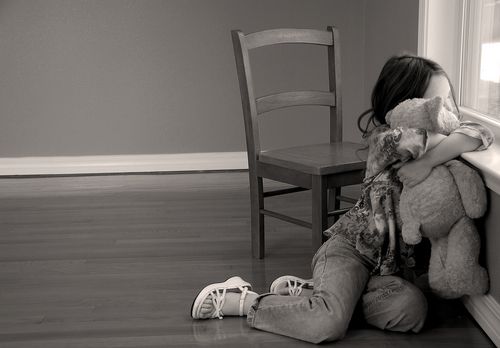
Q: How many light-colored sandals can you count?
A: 2